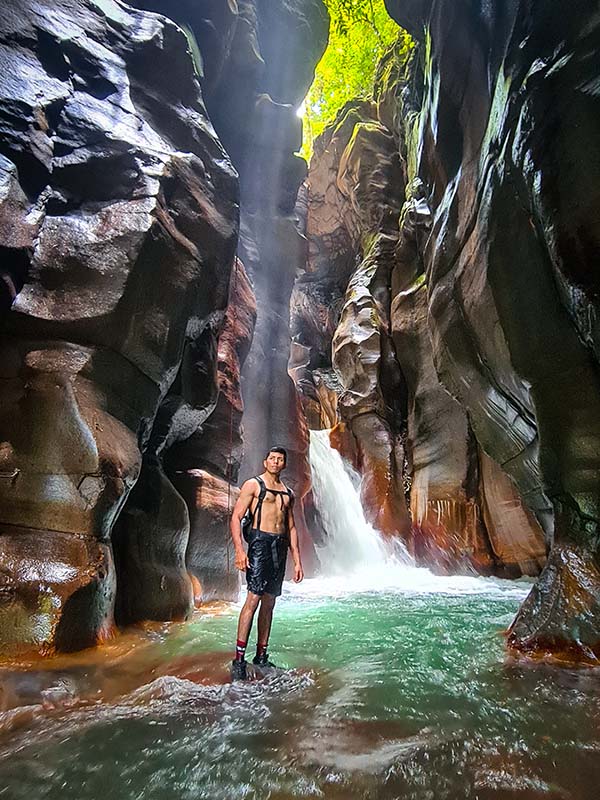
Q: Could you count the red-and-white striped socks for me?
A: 2